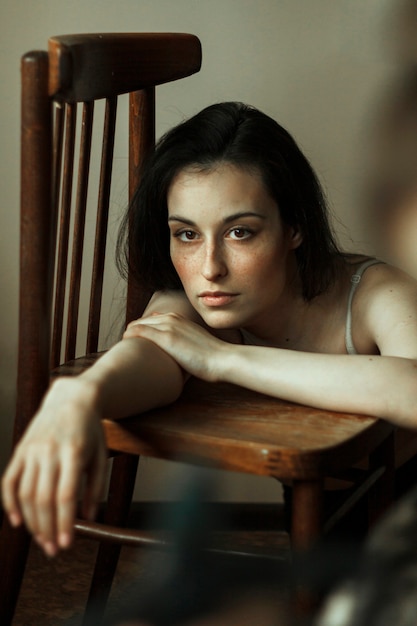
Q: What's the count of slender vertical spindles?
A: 4